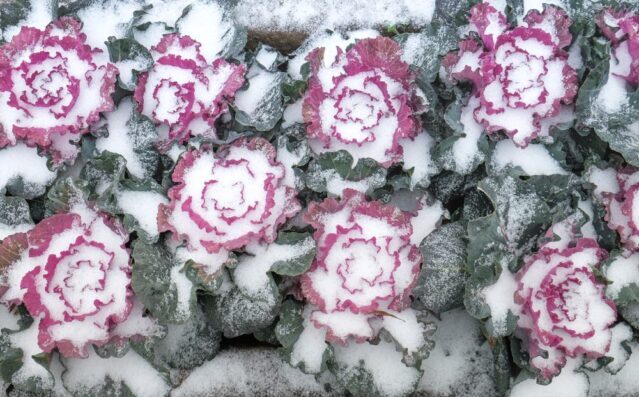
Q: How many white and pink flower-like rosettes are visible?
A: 10